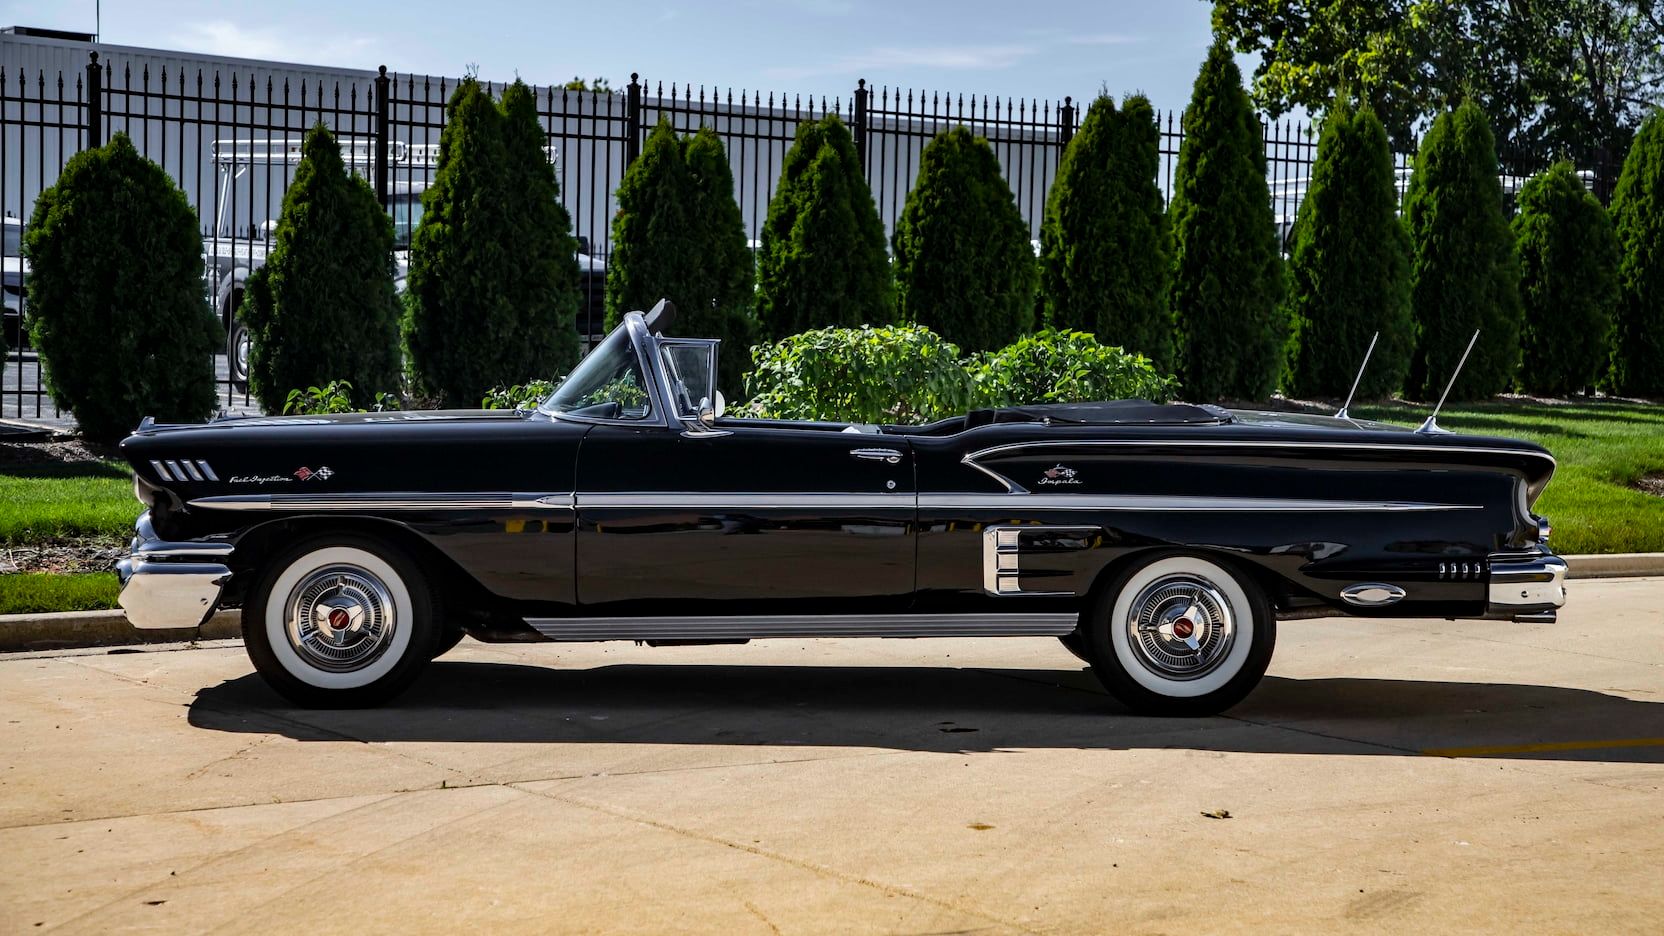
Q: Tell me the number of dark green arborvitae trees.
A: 12